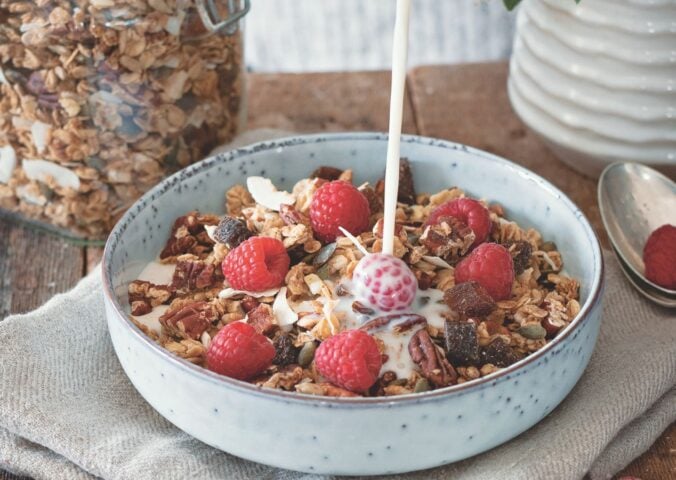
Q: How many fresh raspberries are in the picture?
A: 8